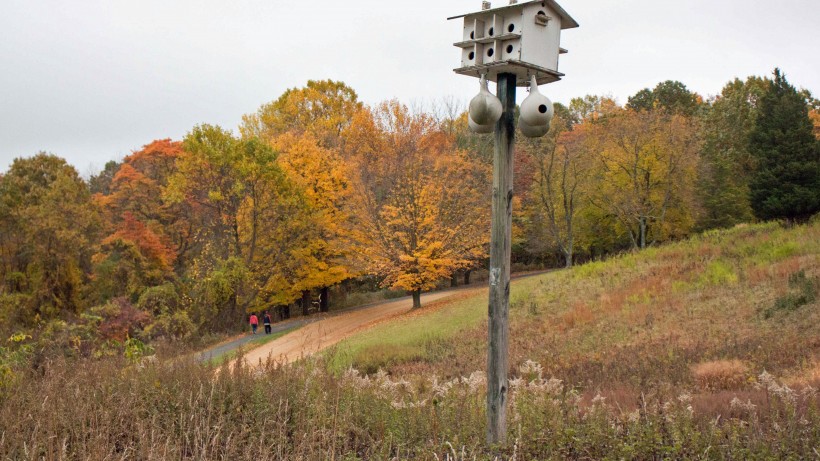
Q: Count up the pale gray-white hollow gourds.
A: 4